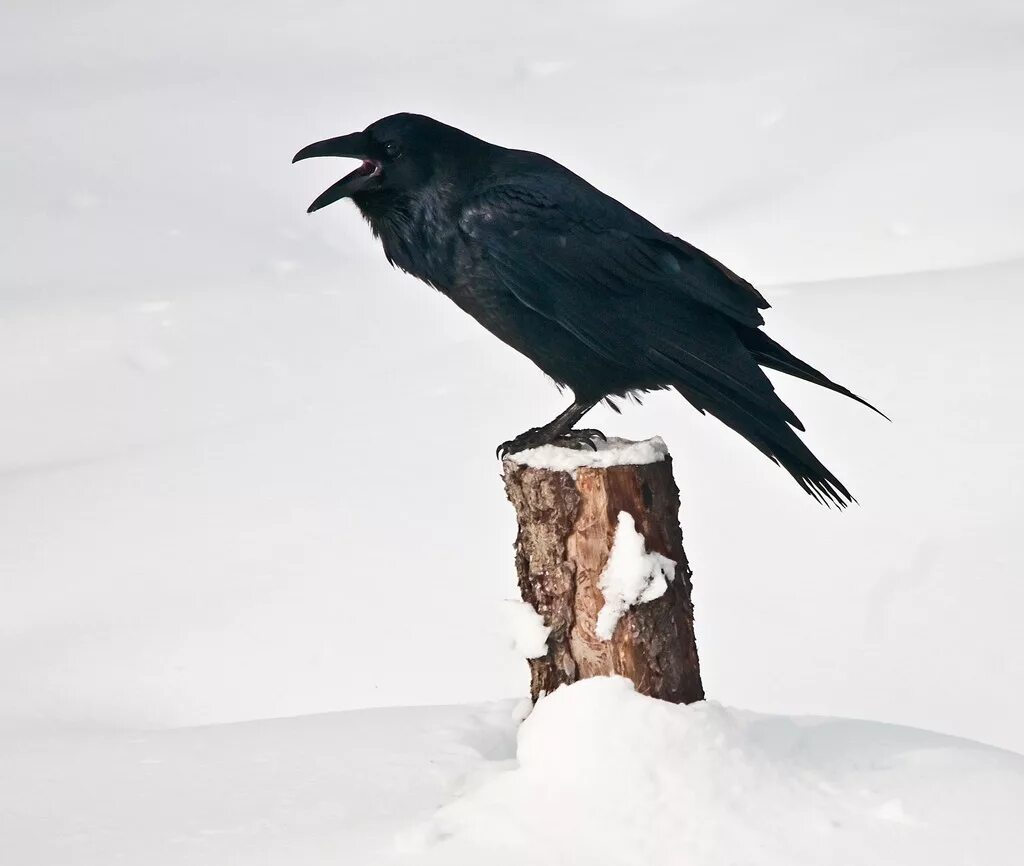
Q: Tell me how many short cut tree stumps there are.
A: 1